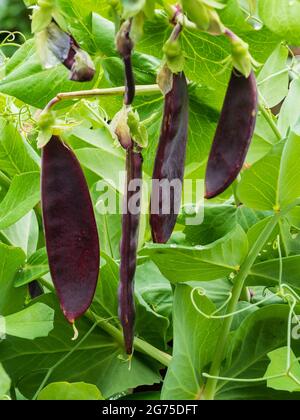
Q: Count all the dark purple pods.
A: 4